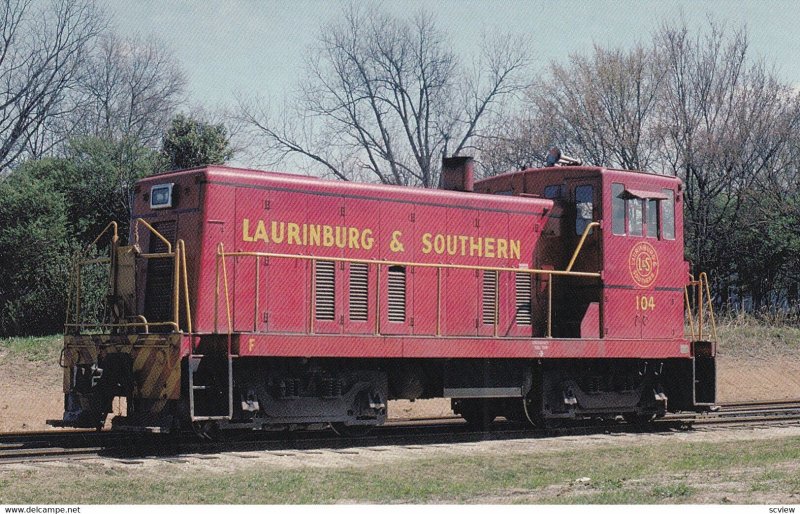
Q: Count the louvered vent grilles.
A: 5